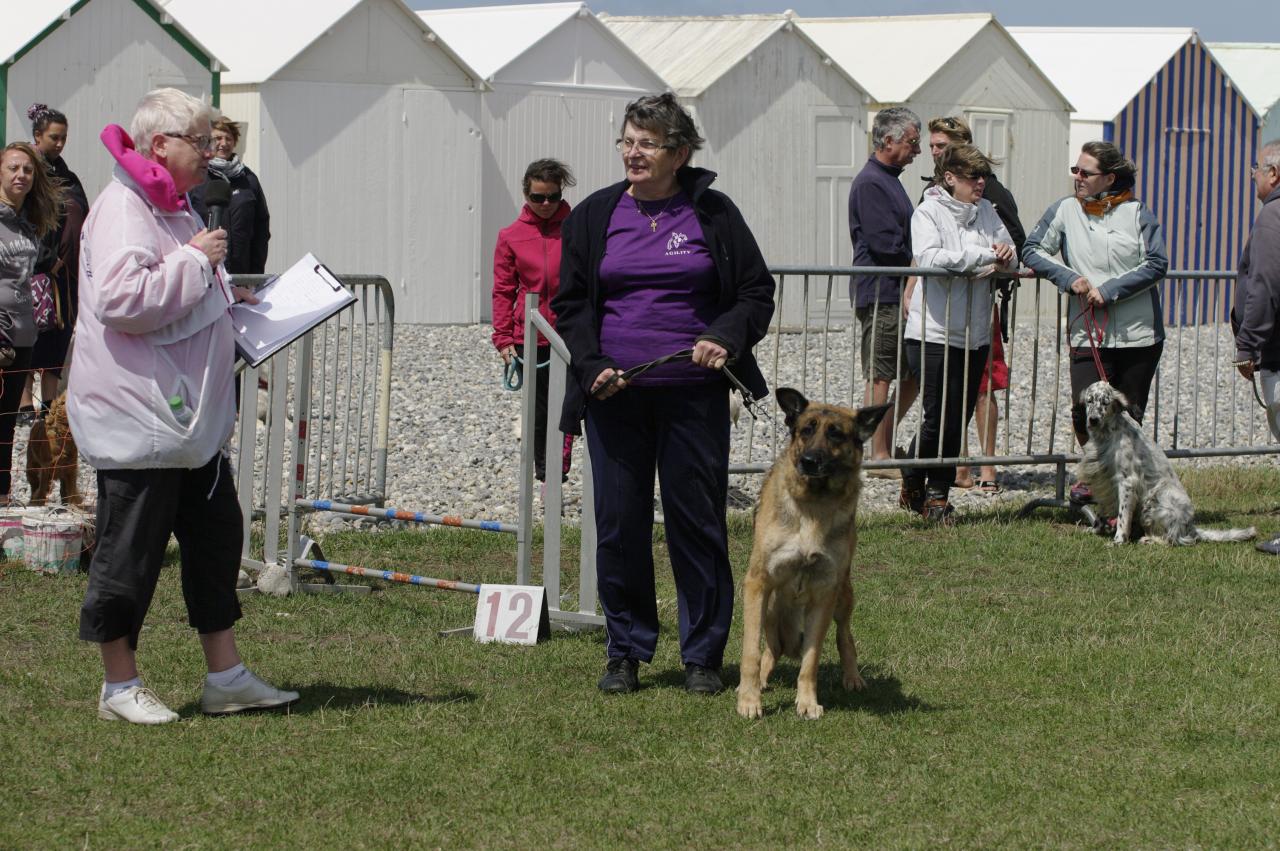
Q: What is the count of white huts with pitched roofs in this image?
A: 5